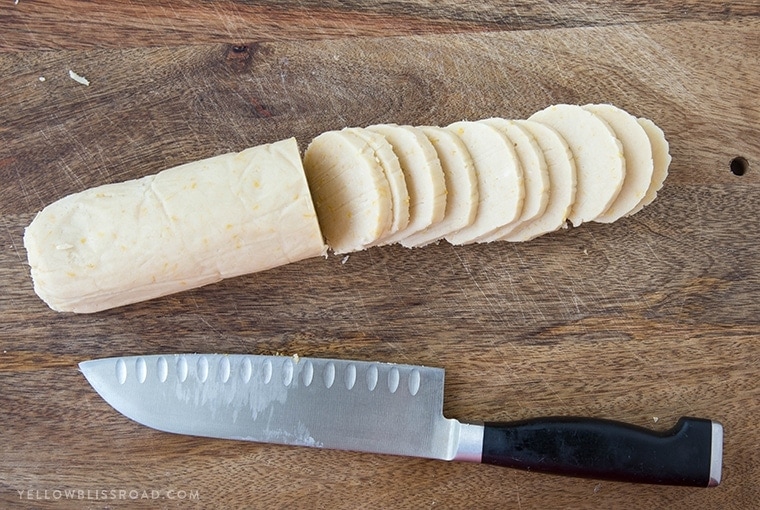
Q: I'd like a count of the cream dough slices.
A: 10